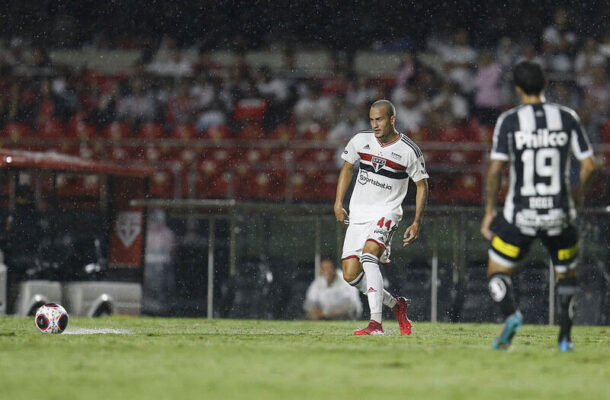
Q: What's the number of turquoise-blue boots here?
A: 2